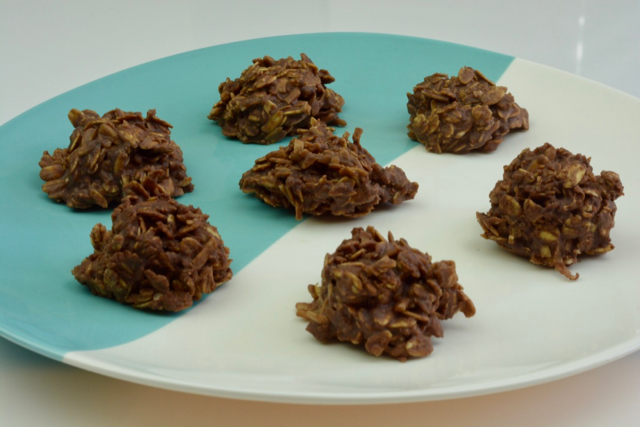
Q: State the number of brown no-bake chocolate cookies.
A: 7